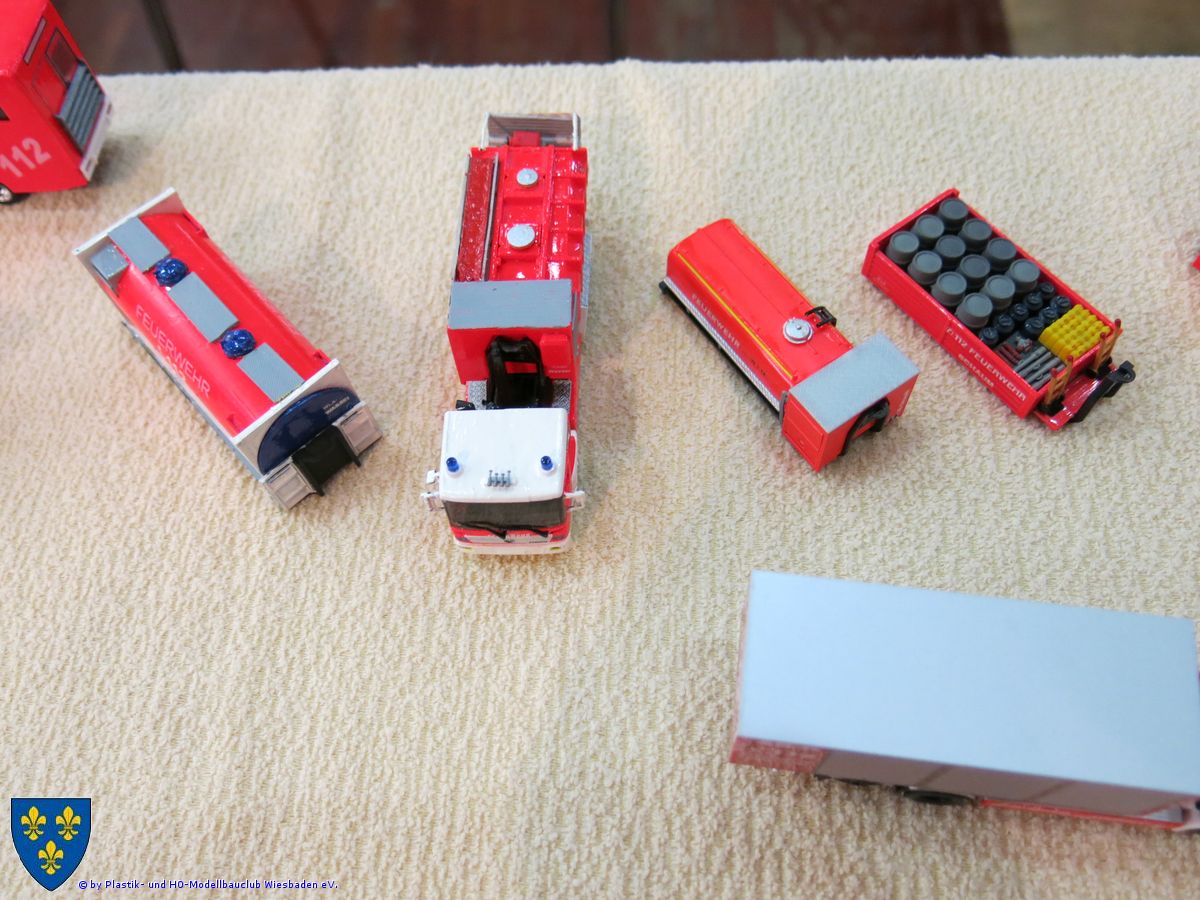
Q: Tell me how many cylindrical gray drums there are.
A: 12